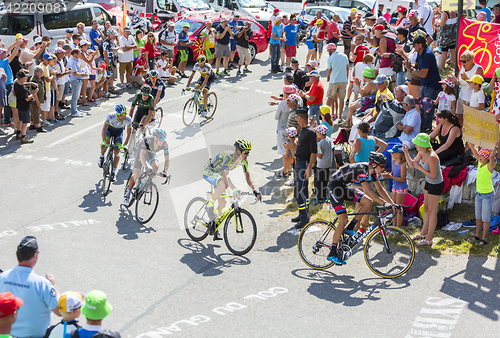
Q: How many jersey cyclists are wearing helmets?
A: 7